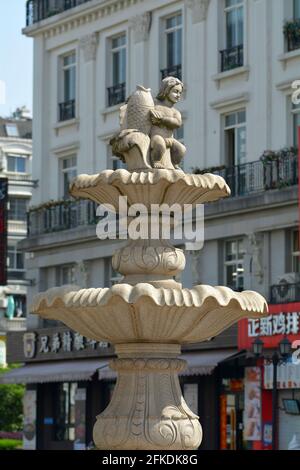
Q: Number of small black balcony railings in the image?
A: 5